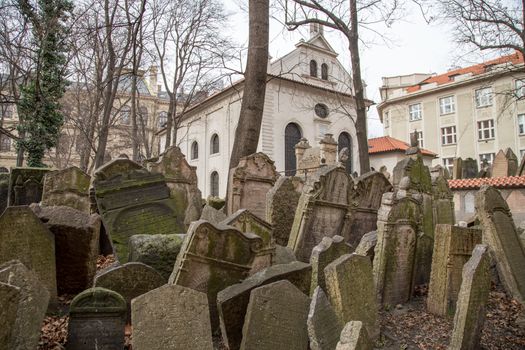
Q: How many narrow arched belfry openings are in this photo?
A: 2